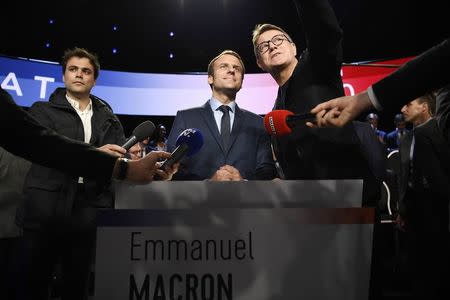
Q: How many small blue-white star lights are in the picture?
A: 6